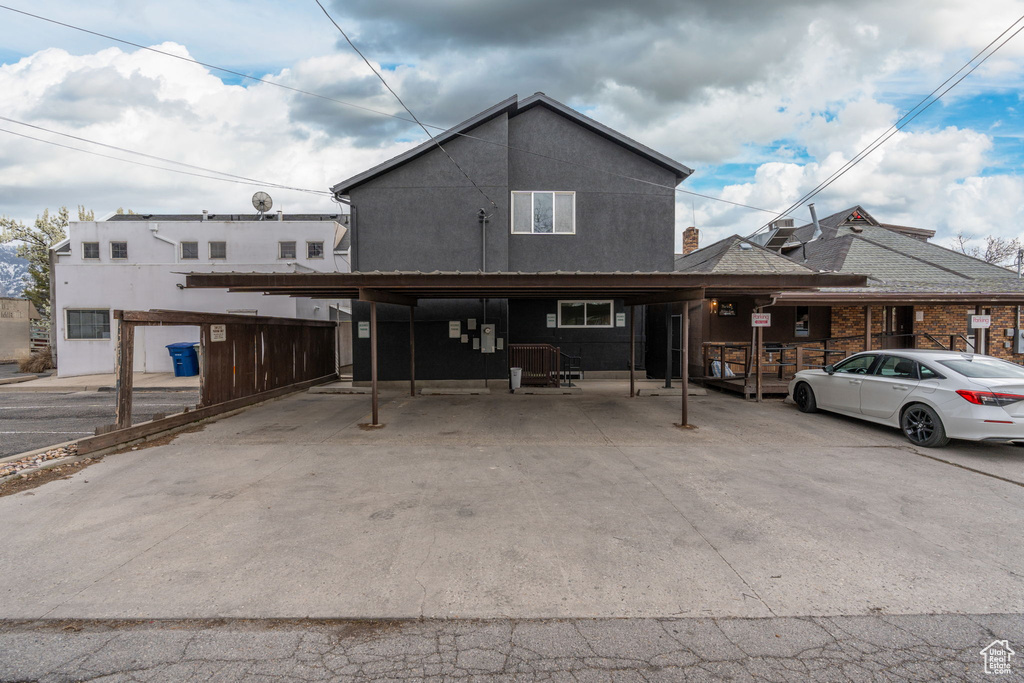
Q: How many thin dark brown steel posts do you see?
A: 4